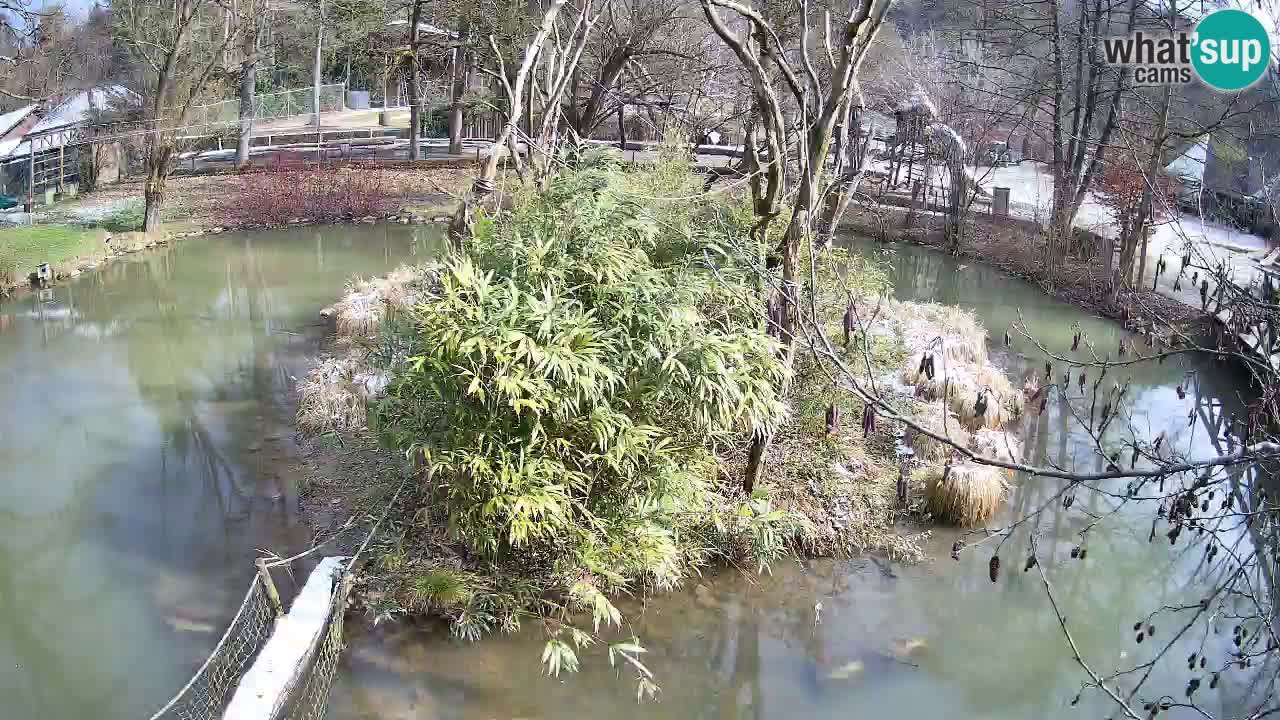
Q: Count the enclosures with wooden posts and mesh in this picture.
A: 1